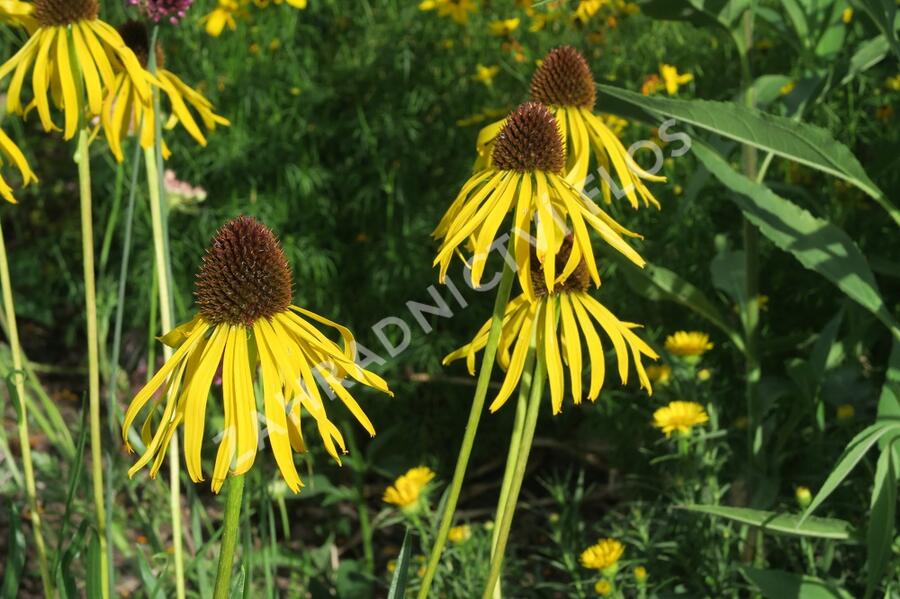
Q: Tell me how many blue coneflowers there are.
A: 0